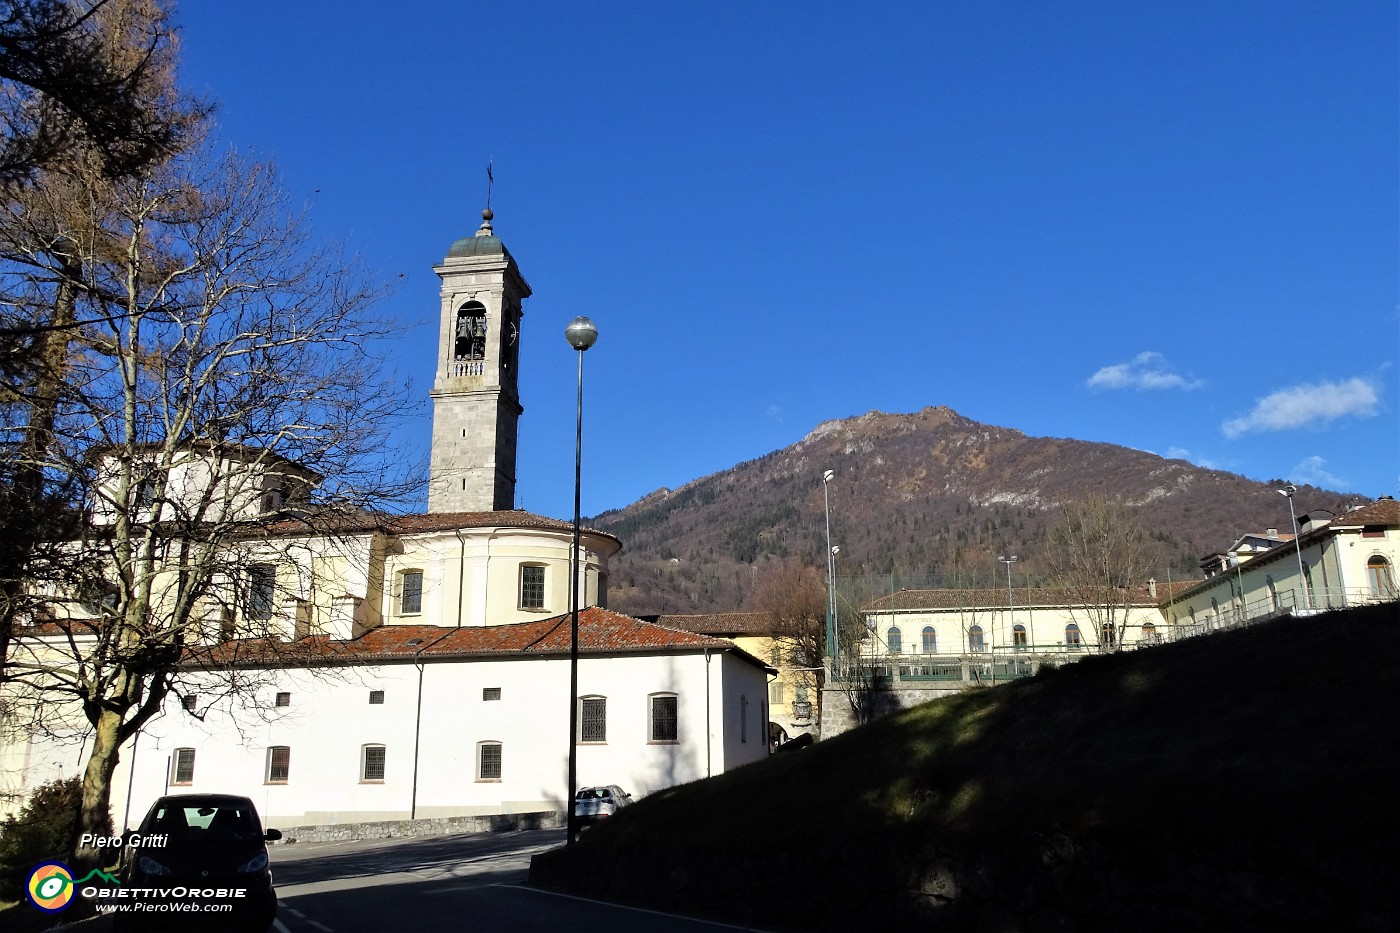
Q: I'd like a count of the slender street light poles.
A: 5